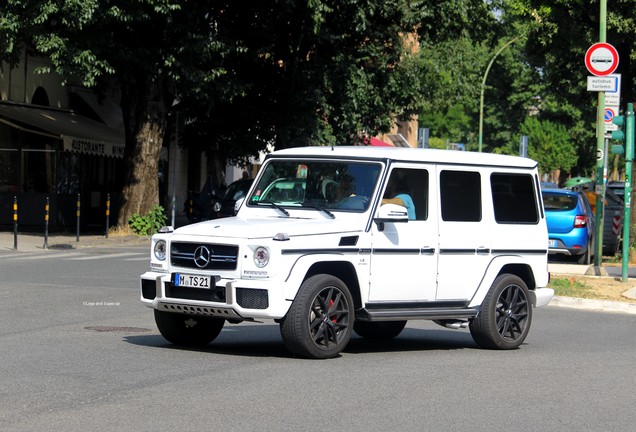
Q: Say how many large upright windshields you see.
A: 1